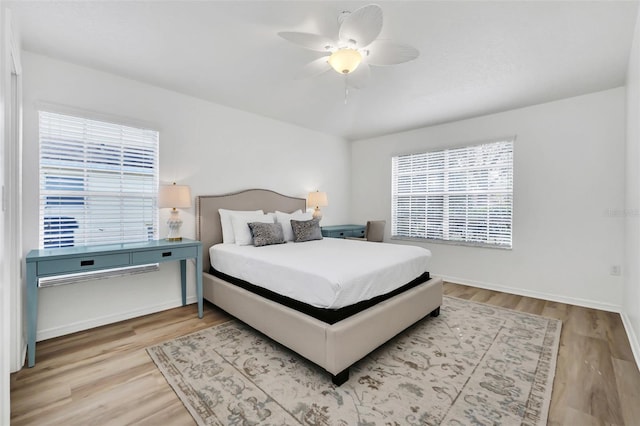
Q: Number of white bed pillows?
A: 4